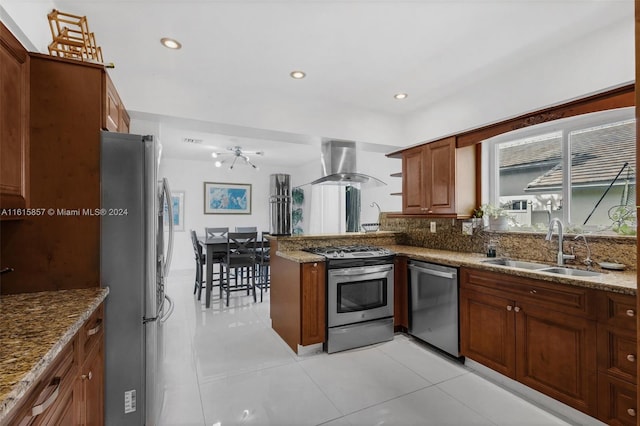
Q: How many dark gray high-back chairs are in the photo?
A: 5